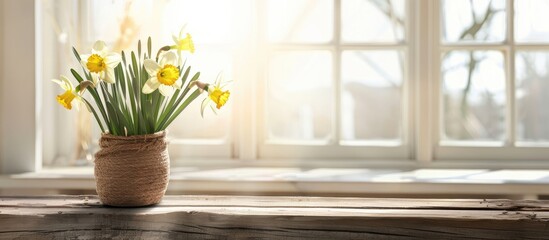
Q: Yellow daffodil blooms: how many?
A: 5